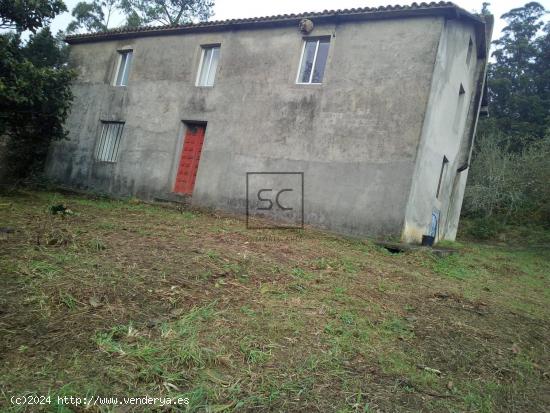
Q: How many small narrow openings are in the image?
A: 3